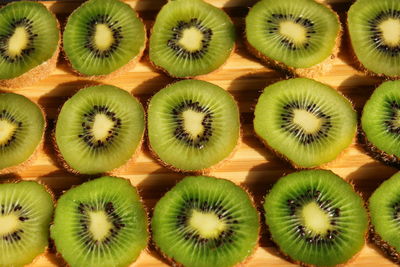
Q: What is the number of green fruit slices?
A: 15